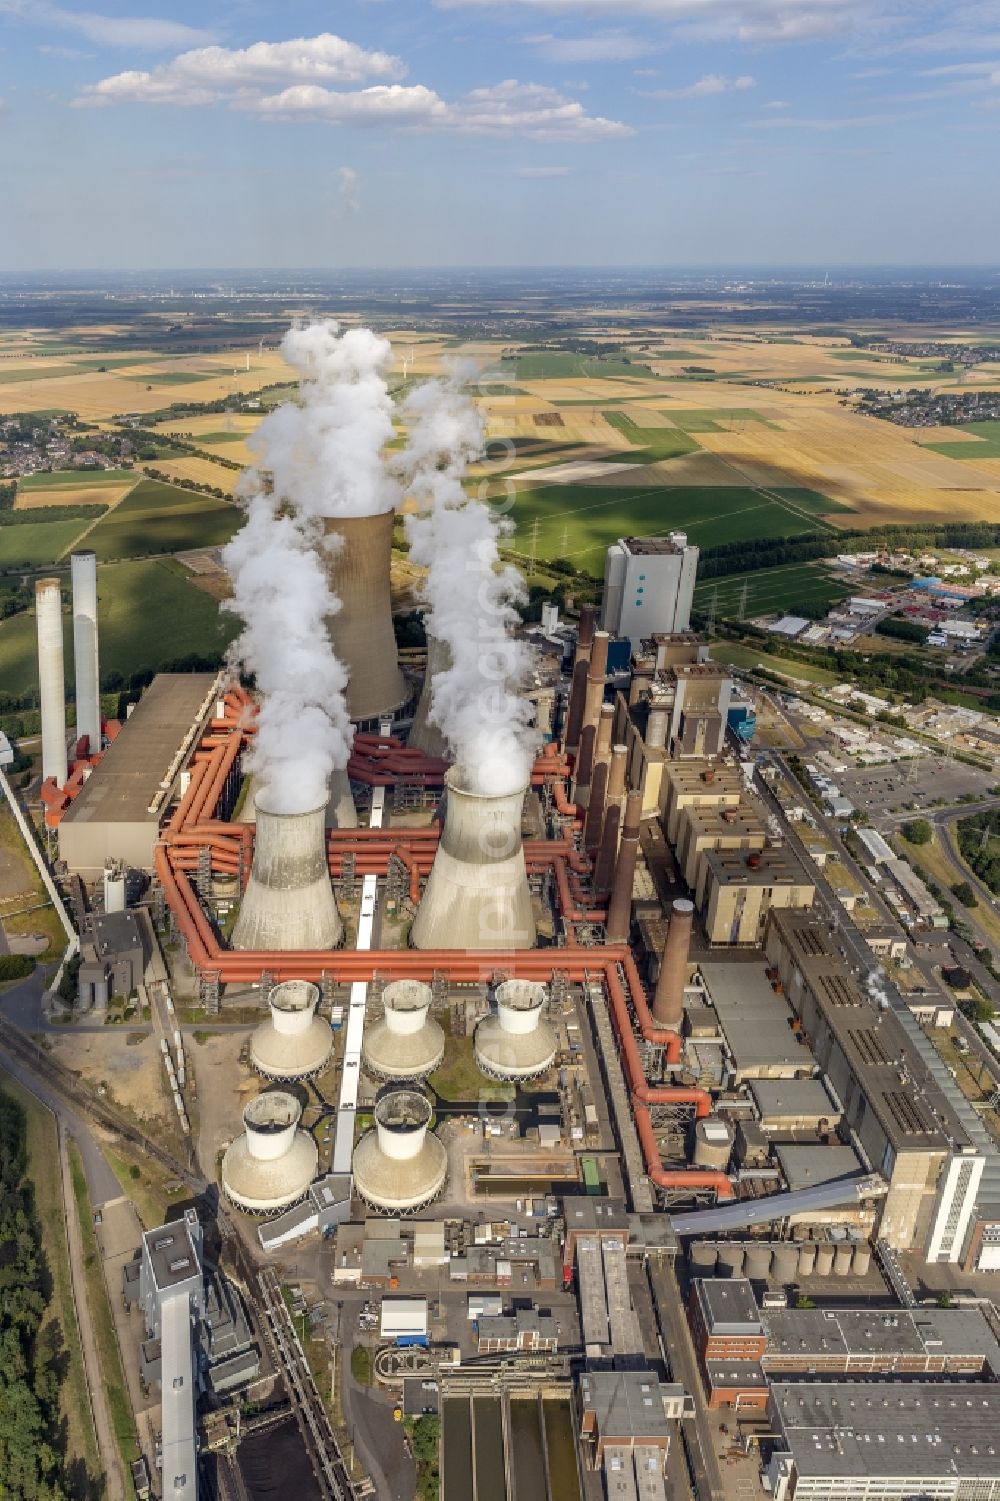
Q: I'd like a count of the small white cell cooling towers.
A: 5